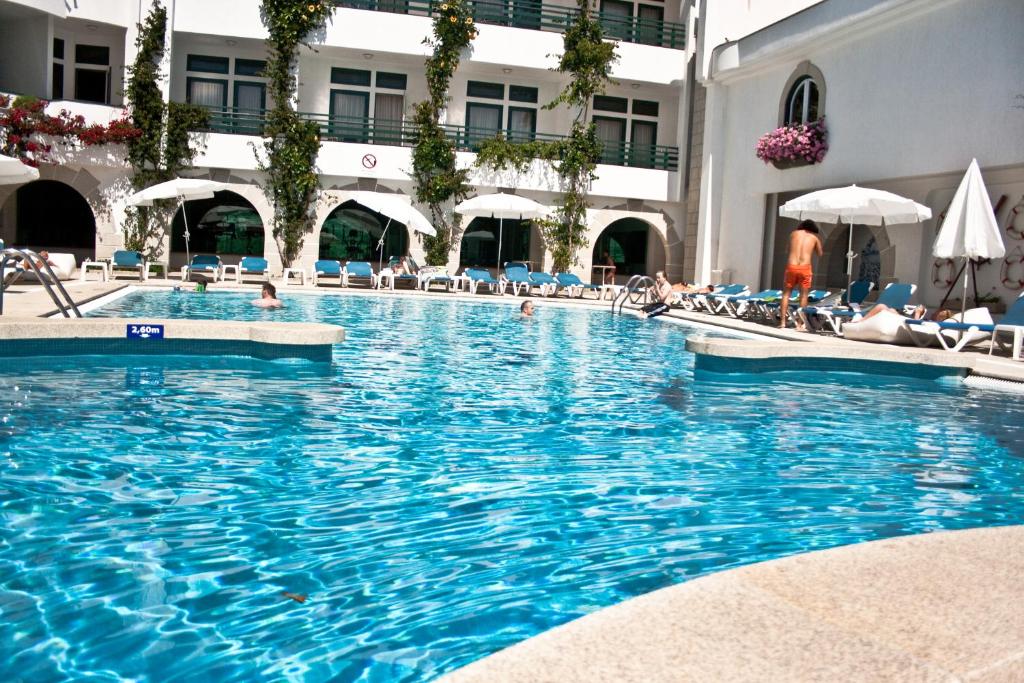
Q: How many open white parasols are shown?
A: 5